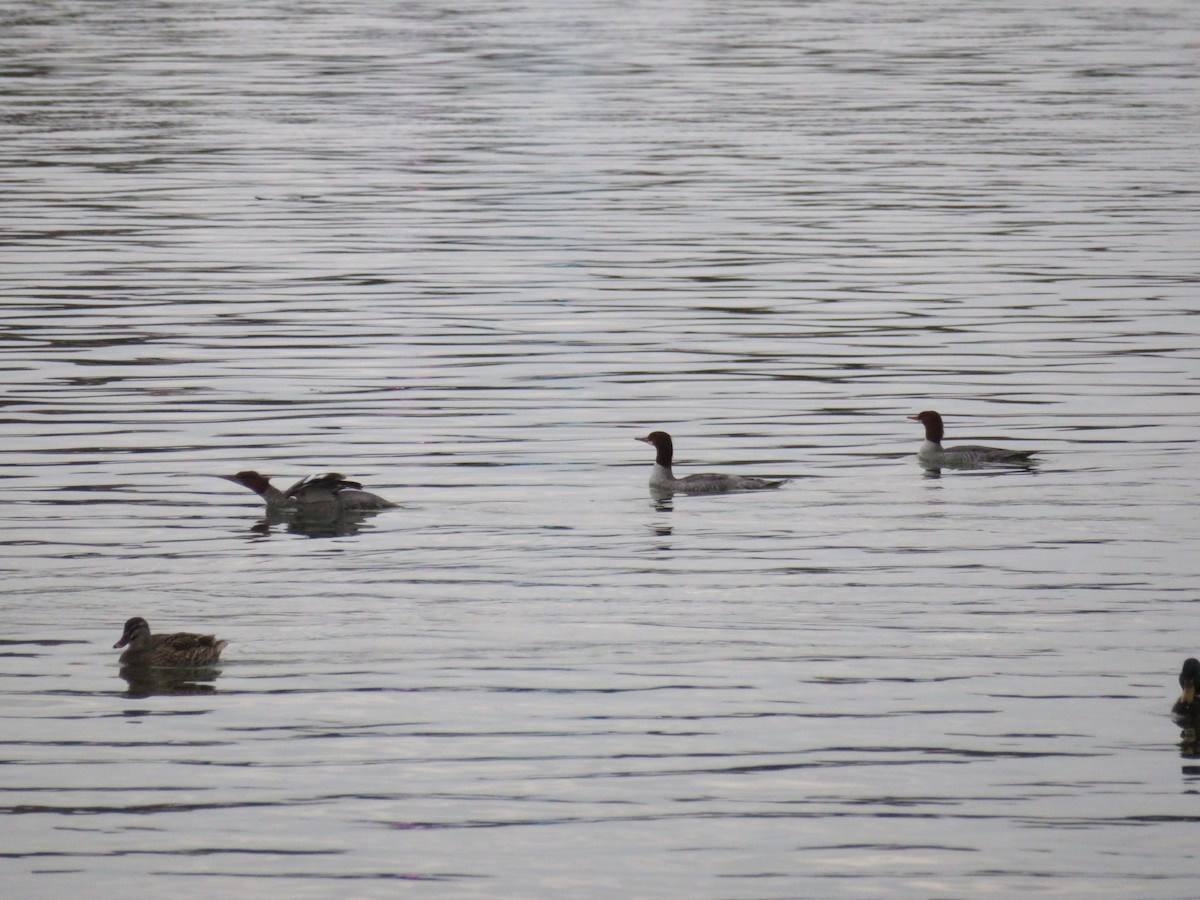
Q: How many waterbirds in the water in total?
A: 5